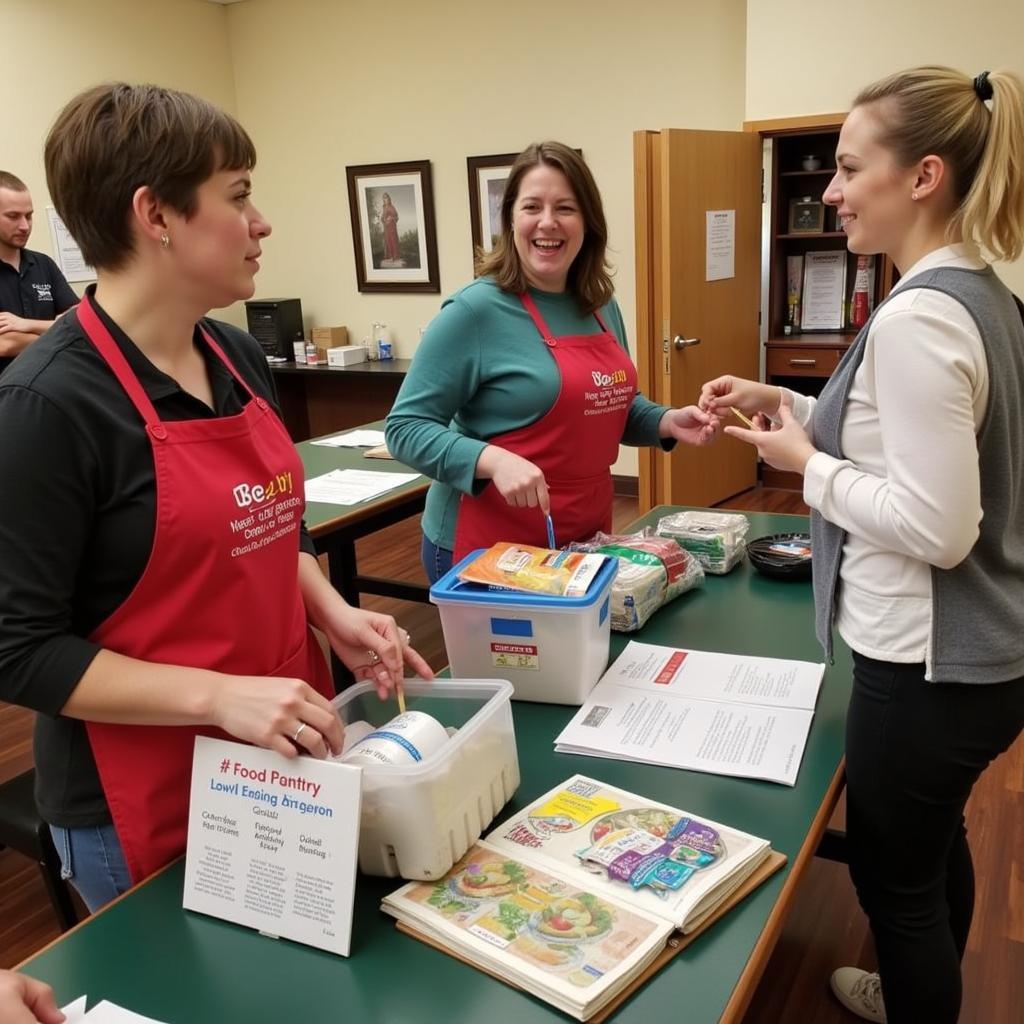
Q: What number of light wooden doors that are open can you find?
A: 1